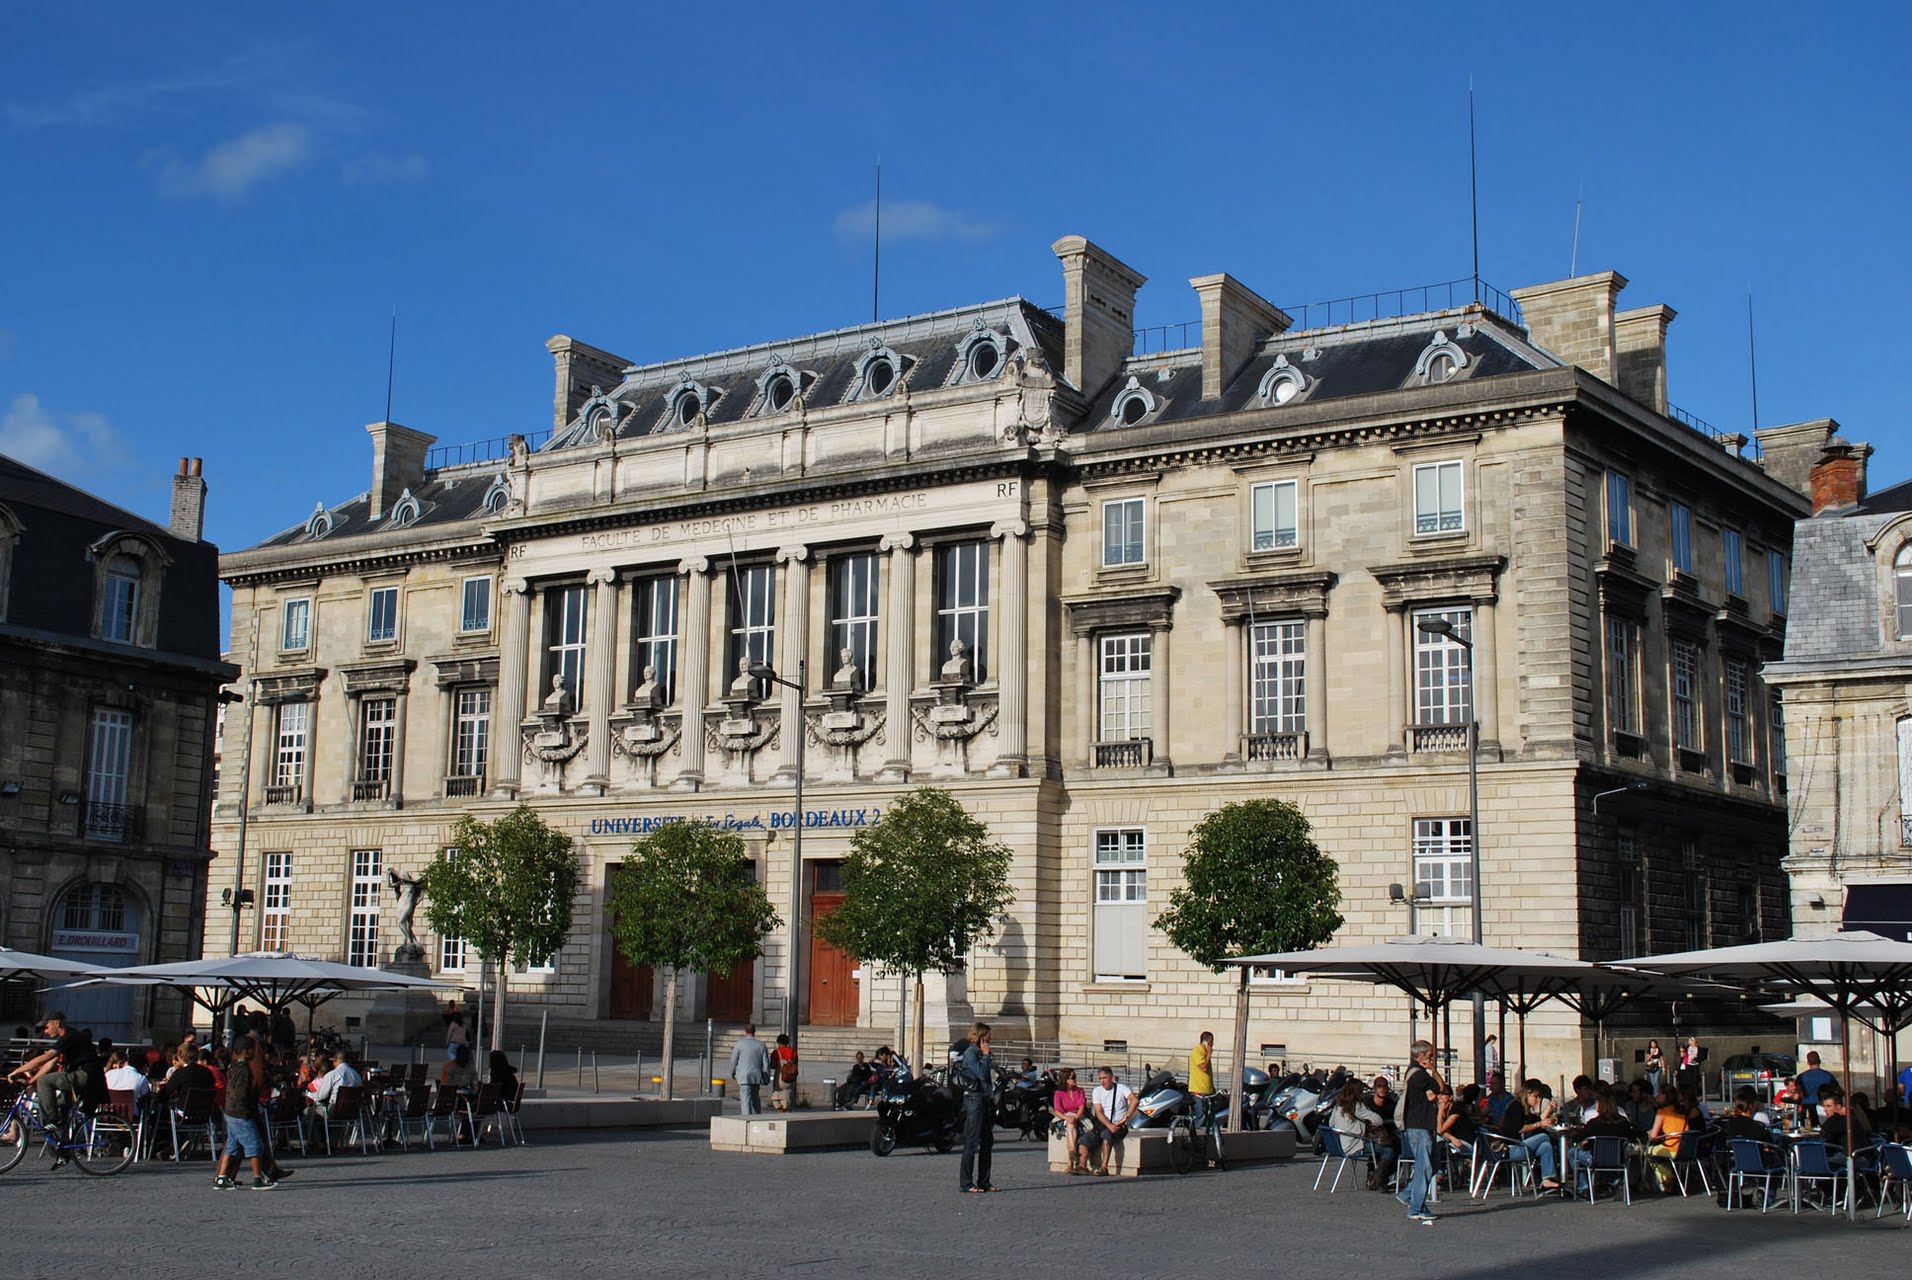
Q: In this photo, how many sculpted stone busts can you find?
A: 5